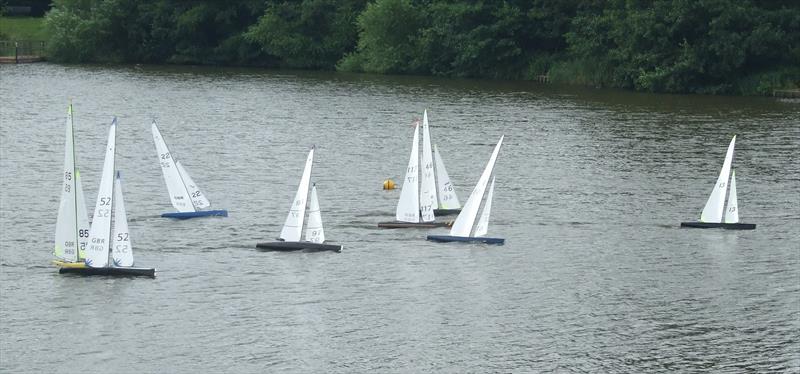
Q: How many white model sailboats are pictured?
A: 8